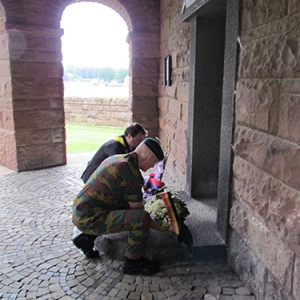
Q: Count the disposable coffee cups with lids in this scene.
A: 0